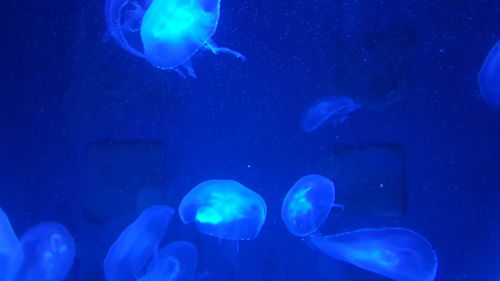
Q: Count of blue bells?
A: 11